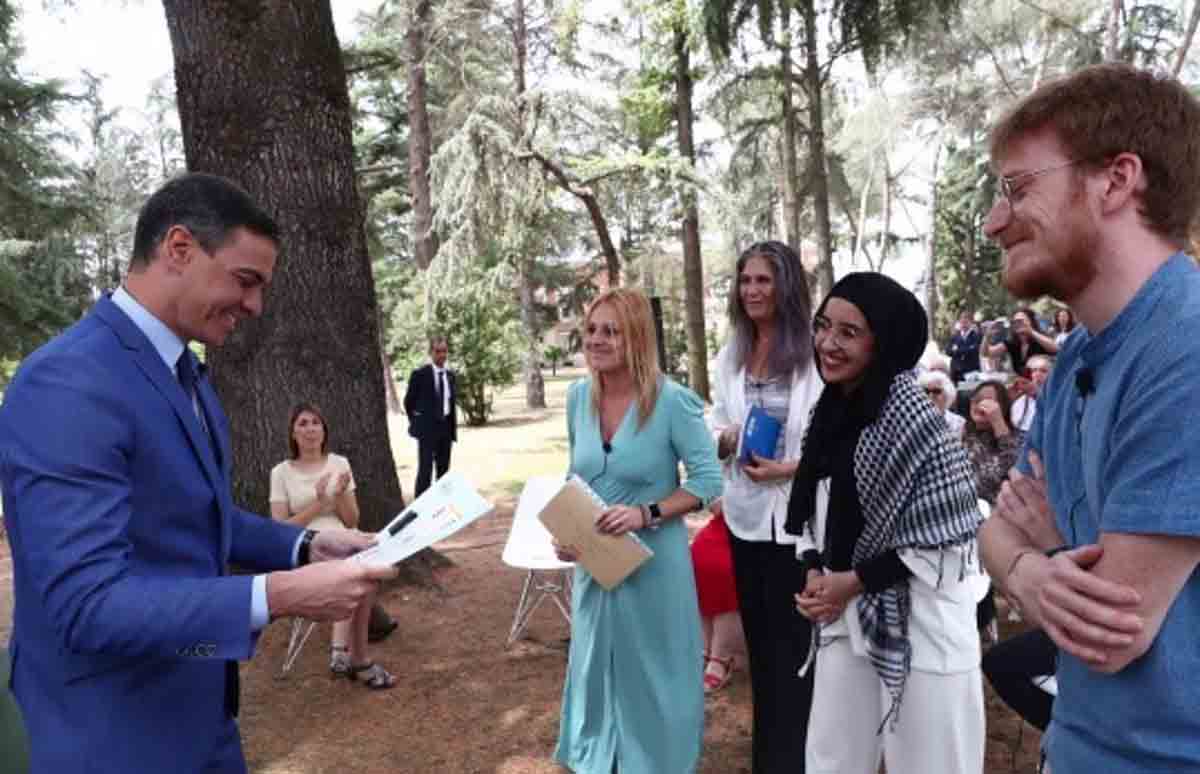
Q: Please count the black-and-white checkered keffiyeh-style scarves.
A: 1